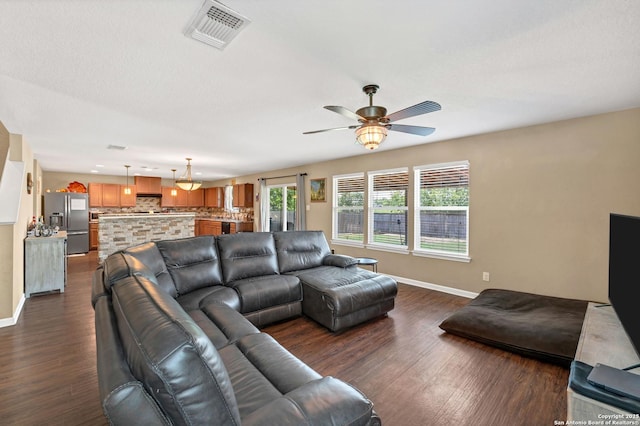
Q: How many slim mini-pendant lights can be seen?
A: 2